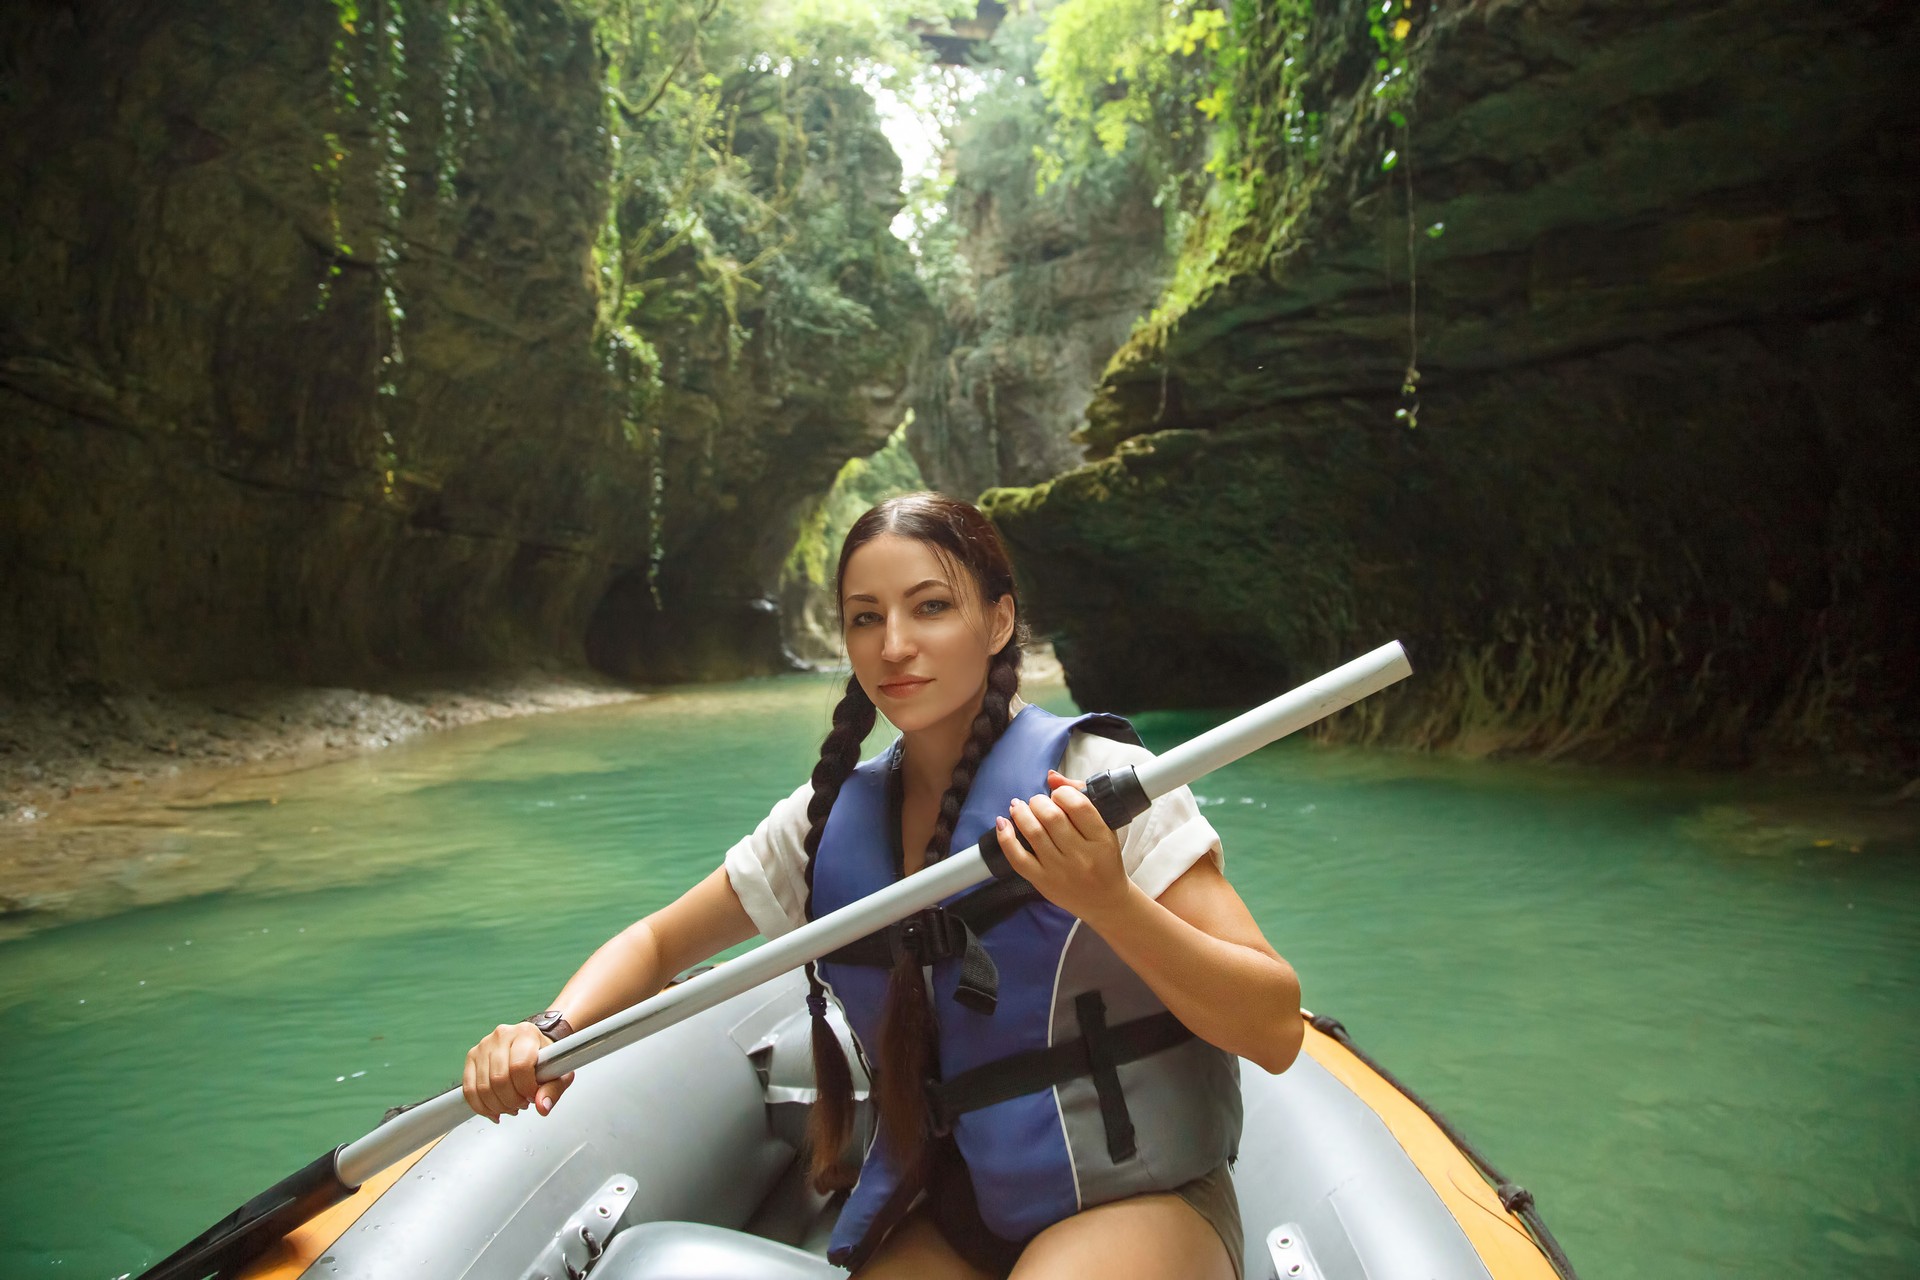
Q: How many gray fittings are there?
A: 2